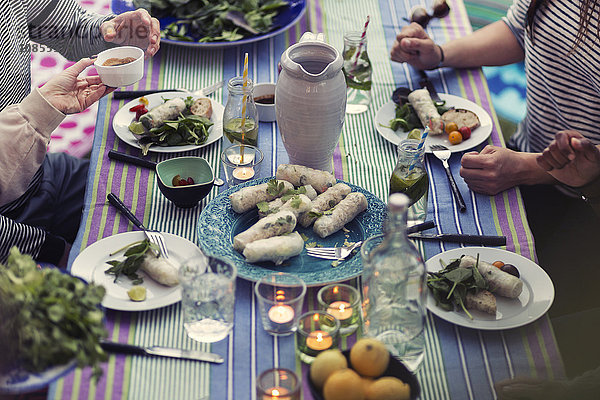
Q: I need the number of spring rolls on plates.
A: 12